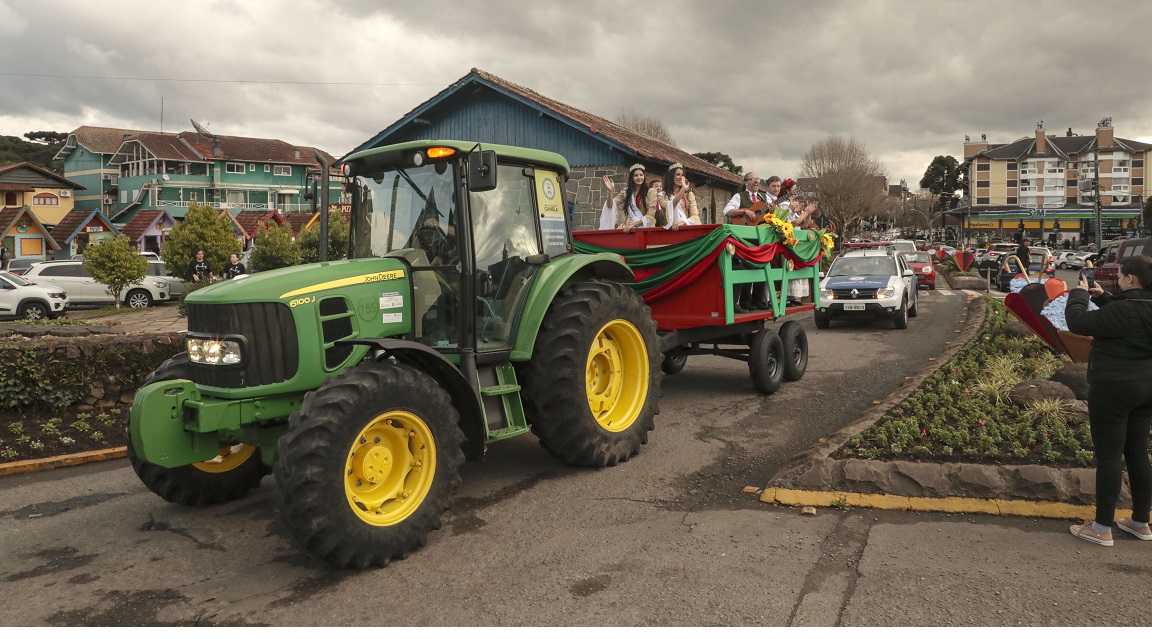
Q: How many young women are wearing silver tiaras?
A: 2